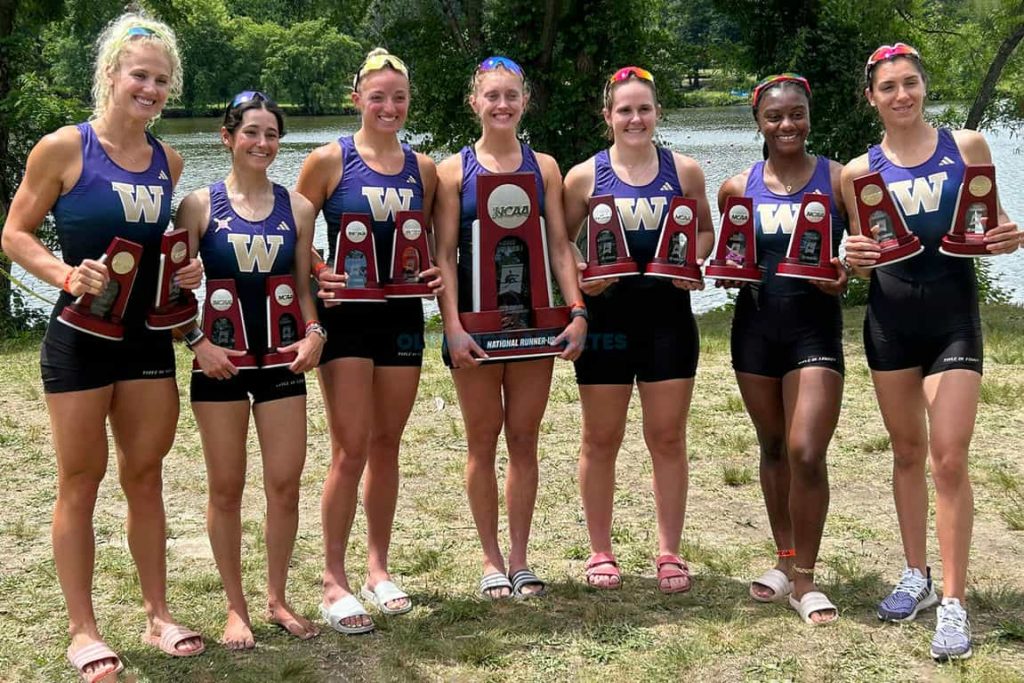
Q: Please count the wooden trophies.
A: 13